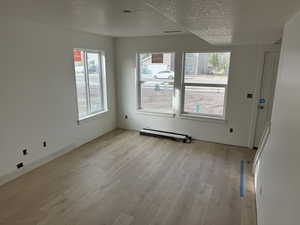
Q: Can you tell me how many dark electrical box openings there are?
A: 6